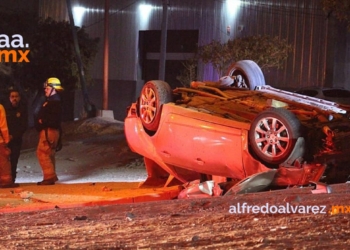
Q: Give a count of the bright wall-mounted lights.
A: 3